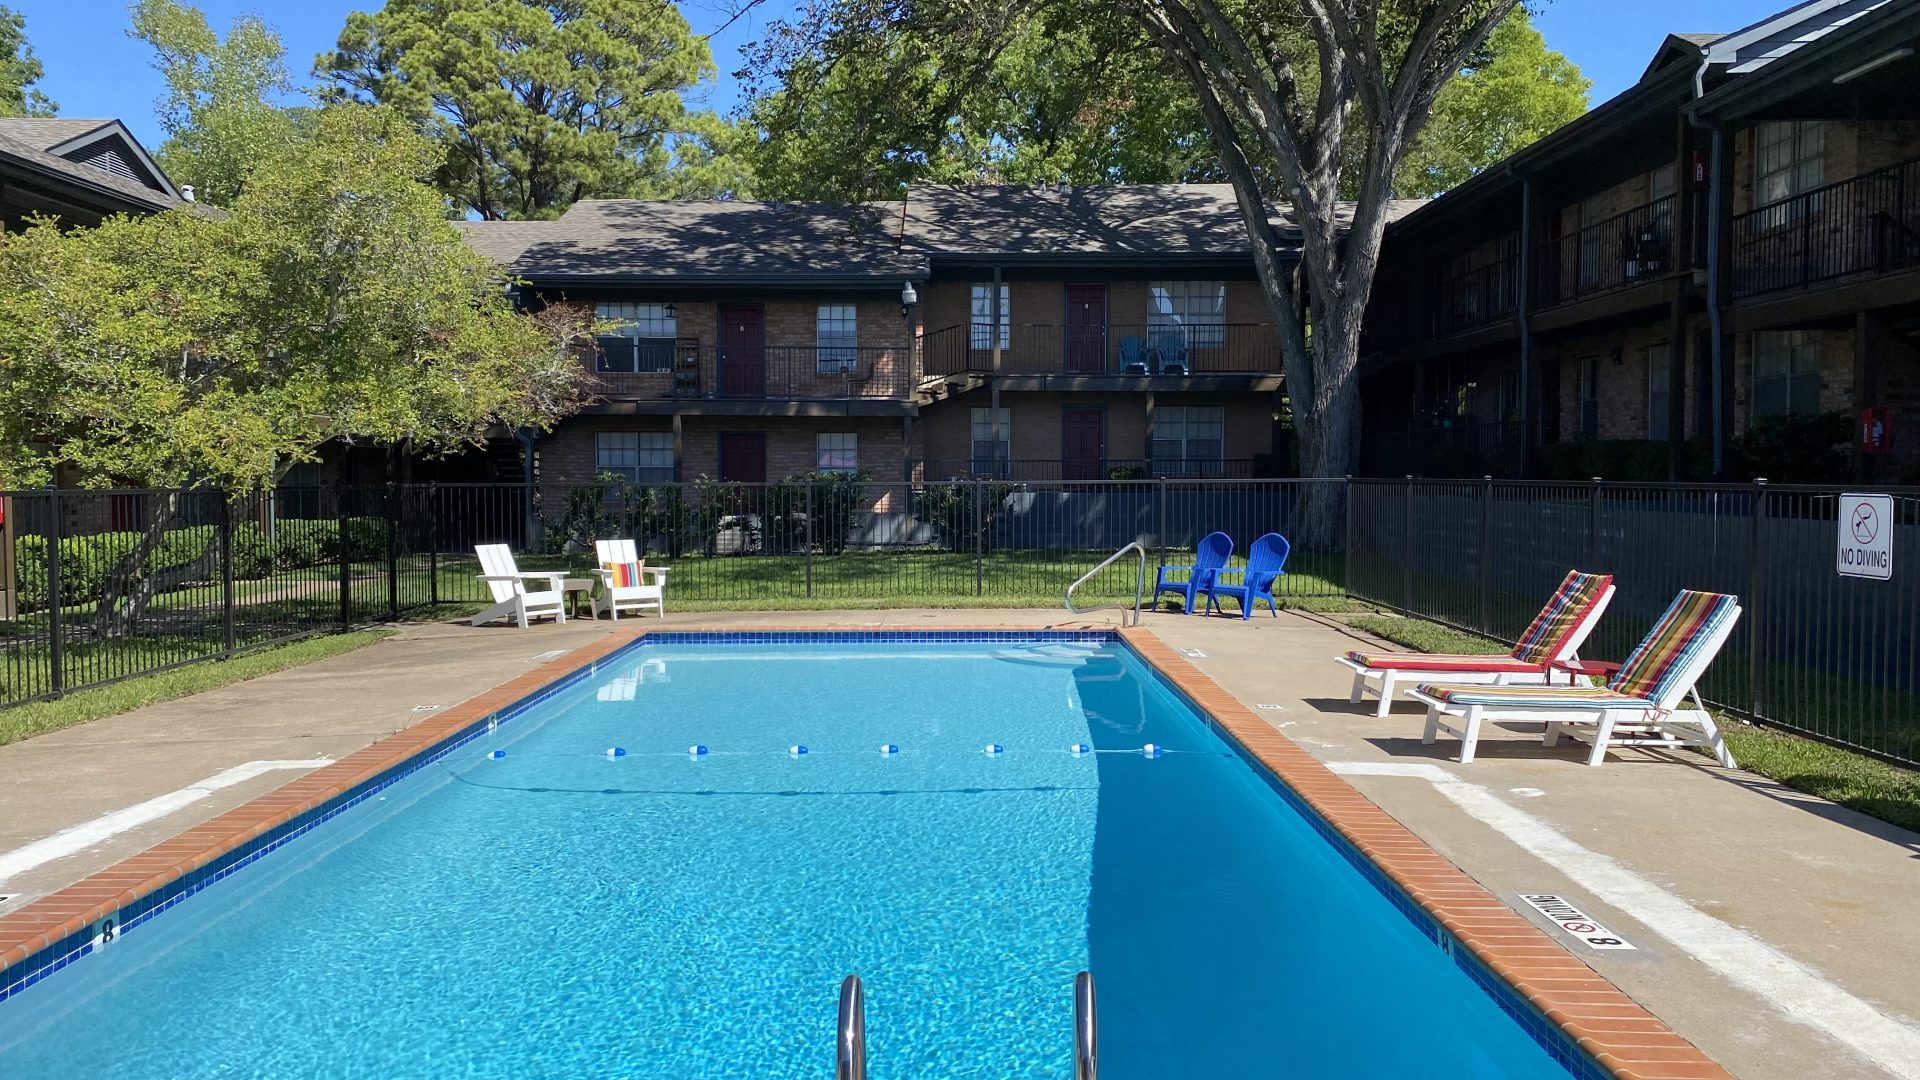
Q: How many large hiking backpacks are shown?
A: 0